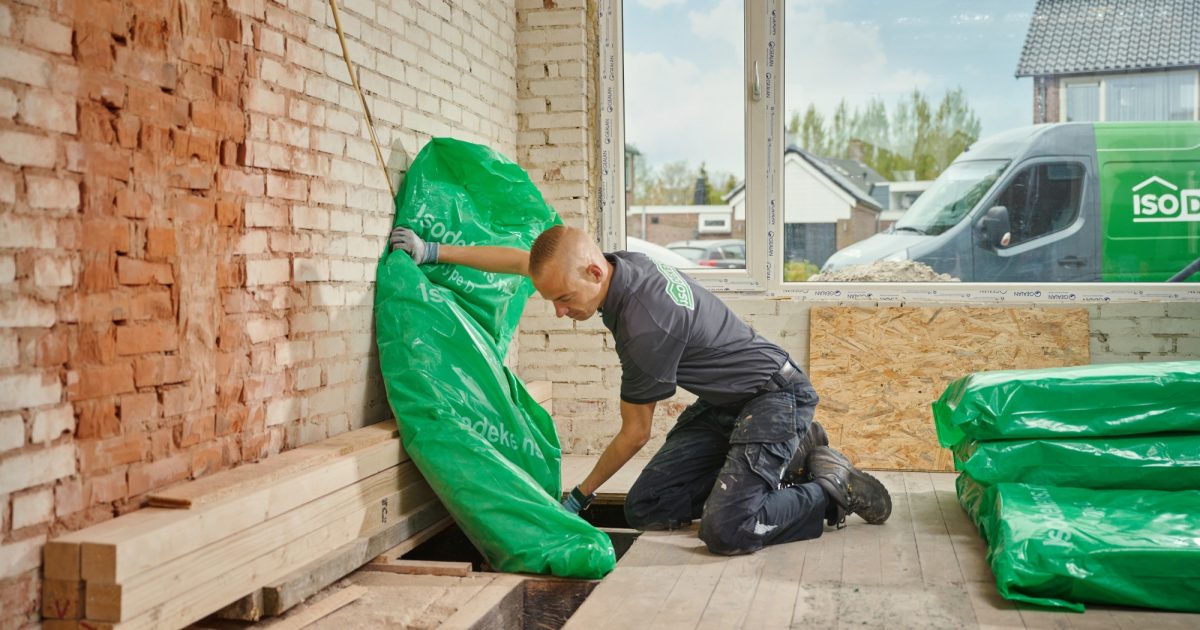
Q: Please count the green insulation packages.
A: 4